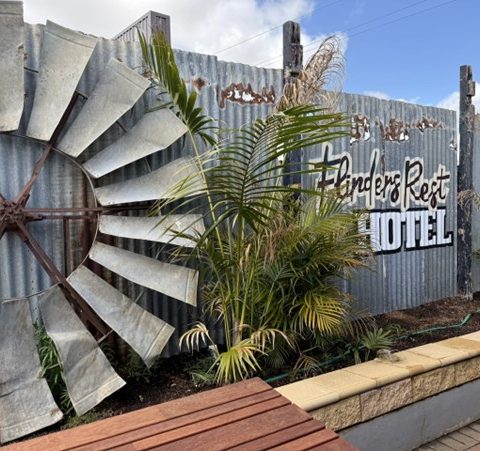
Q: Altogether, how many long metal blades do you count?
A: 10